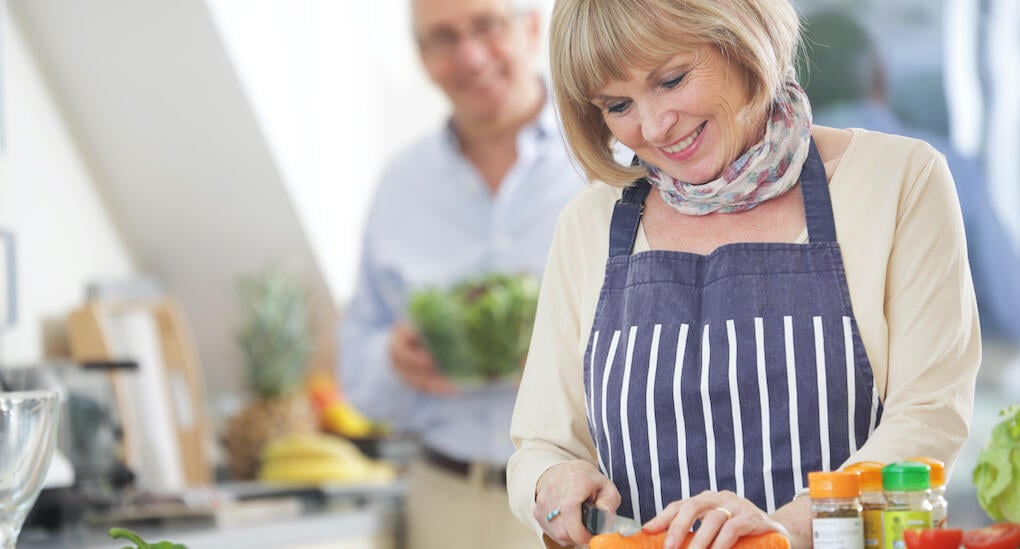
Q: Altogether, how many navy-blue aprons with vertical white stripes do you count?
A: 1